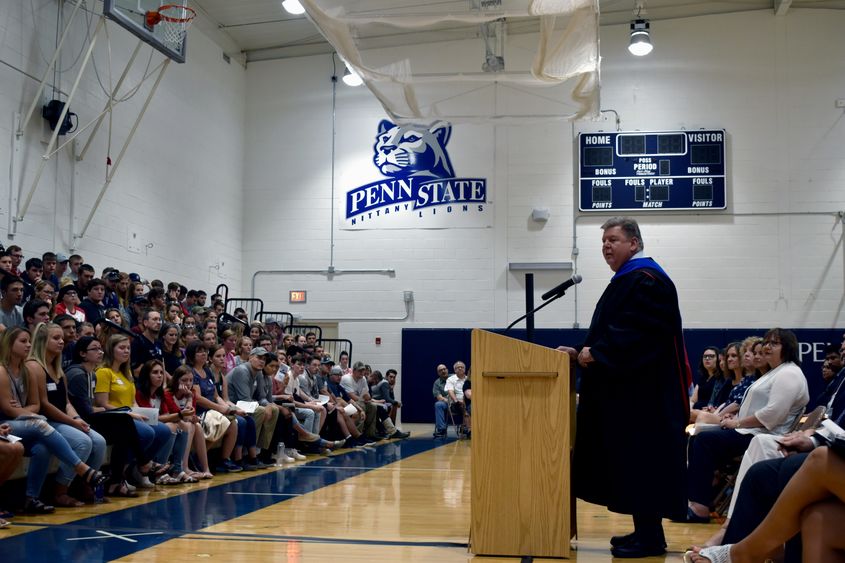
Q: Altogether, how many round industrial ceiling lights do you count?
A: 3